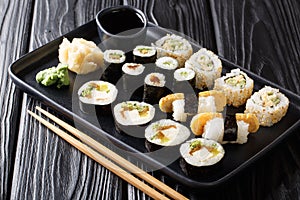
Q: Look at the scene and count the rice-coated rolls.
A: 4